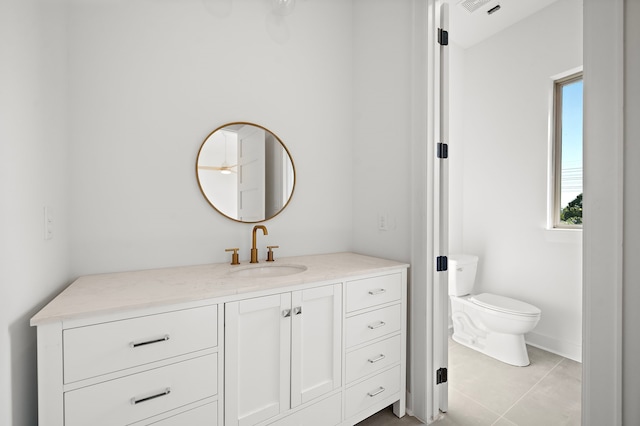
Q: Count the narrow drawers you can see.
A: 4